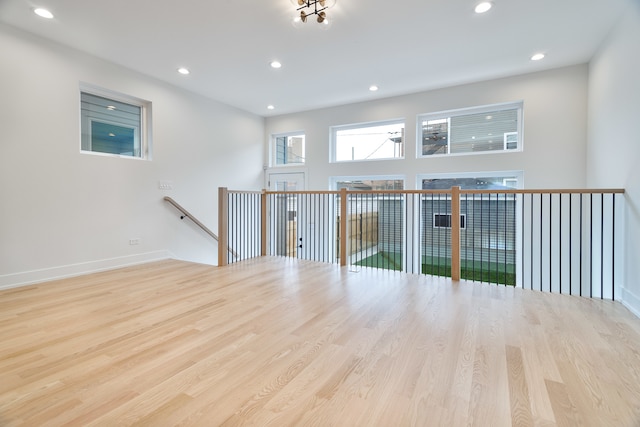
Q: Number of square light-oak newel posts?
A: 4